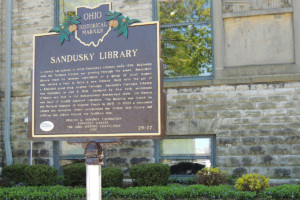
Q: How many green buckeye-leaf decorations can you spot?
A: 2